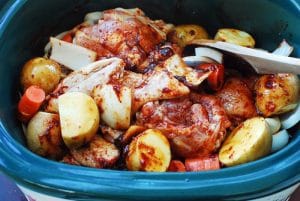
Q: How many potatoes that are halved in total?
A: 4